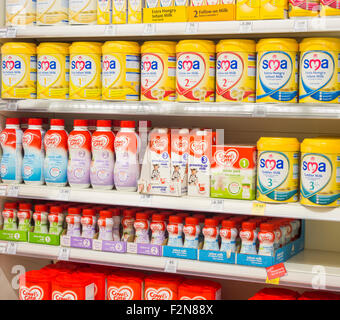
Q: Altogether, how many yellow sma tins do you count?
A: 11